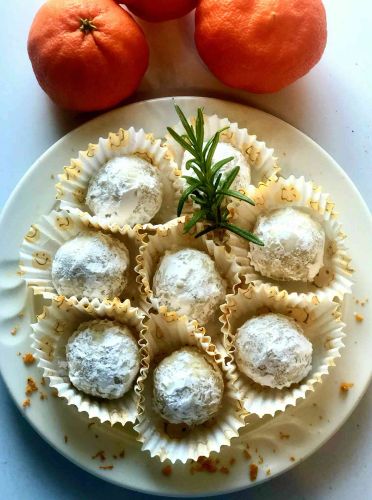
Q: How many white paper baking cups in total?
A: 8